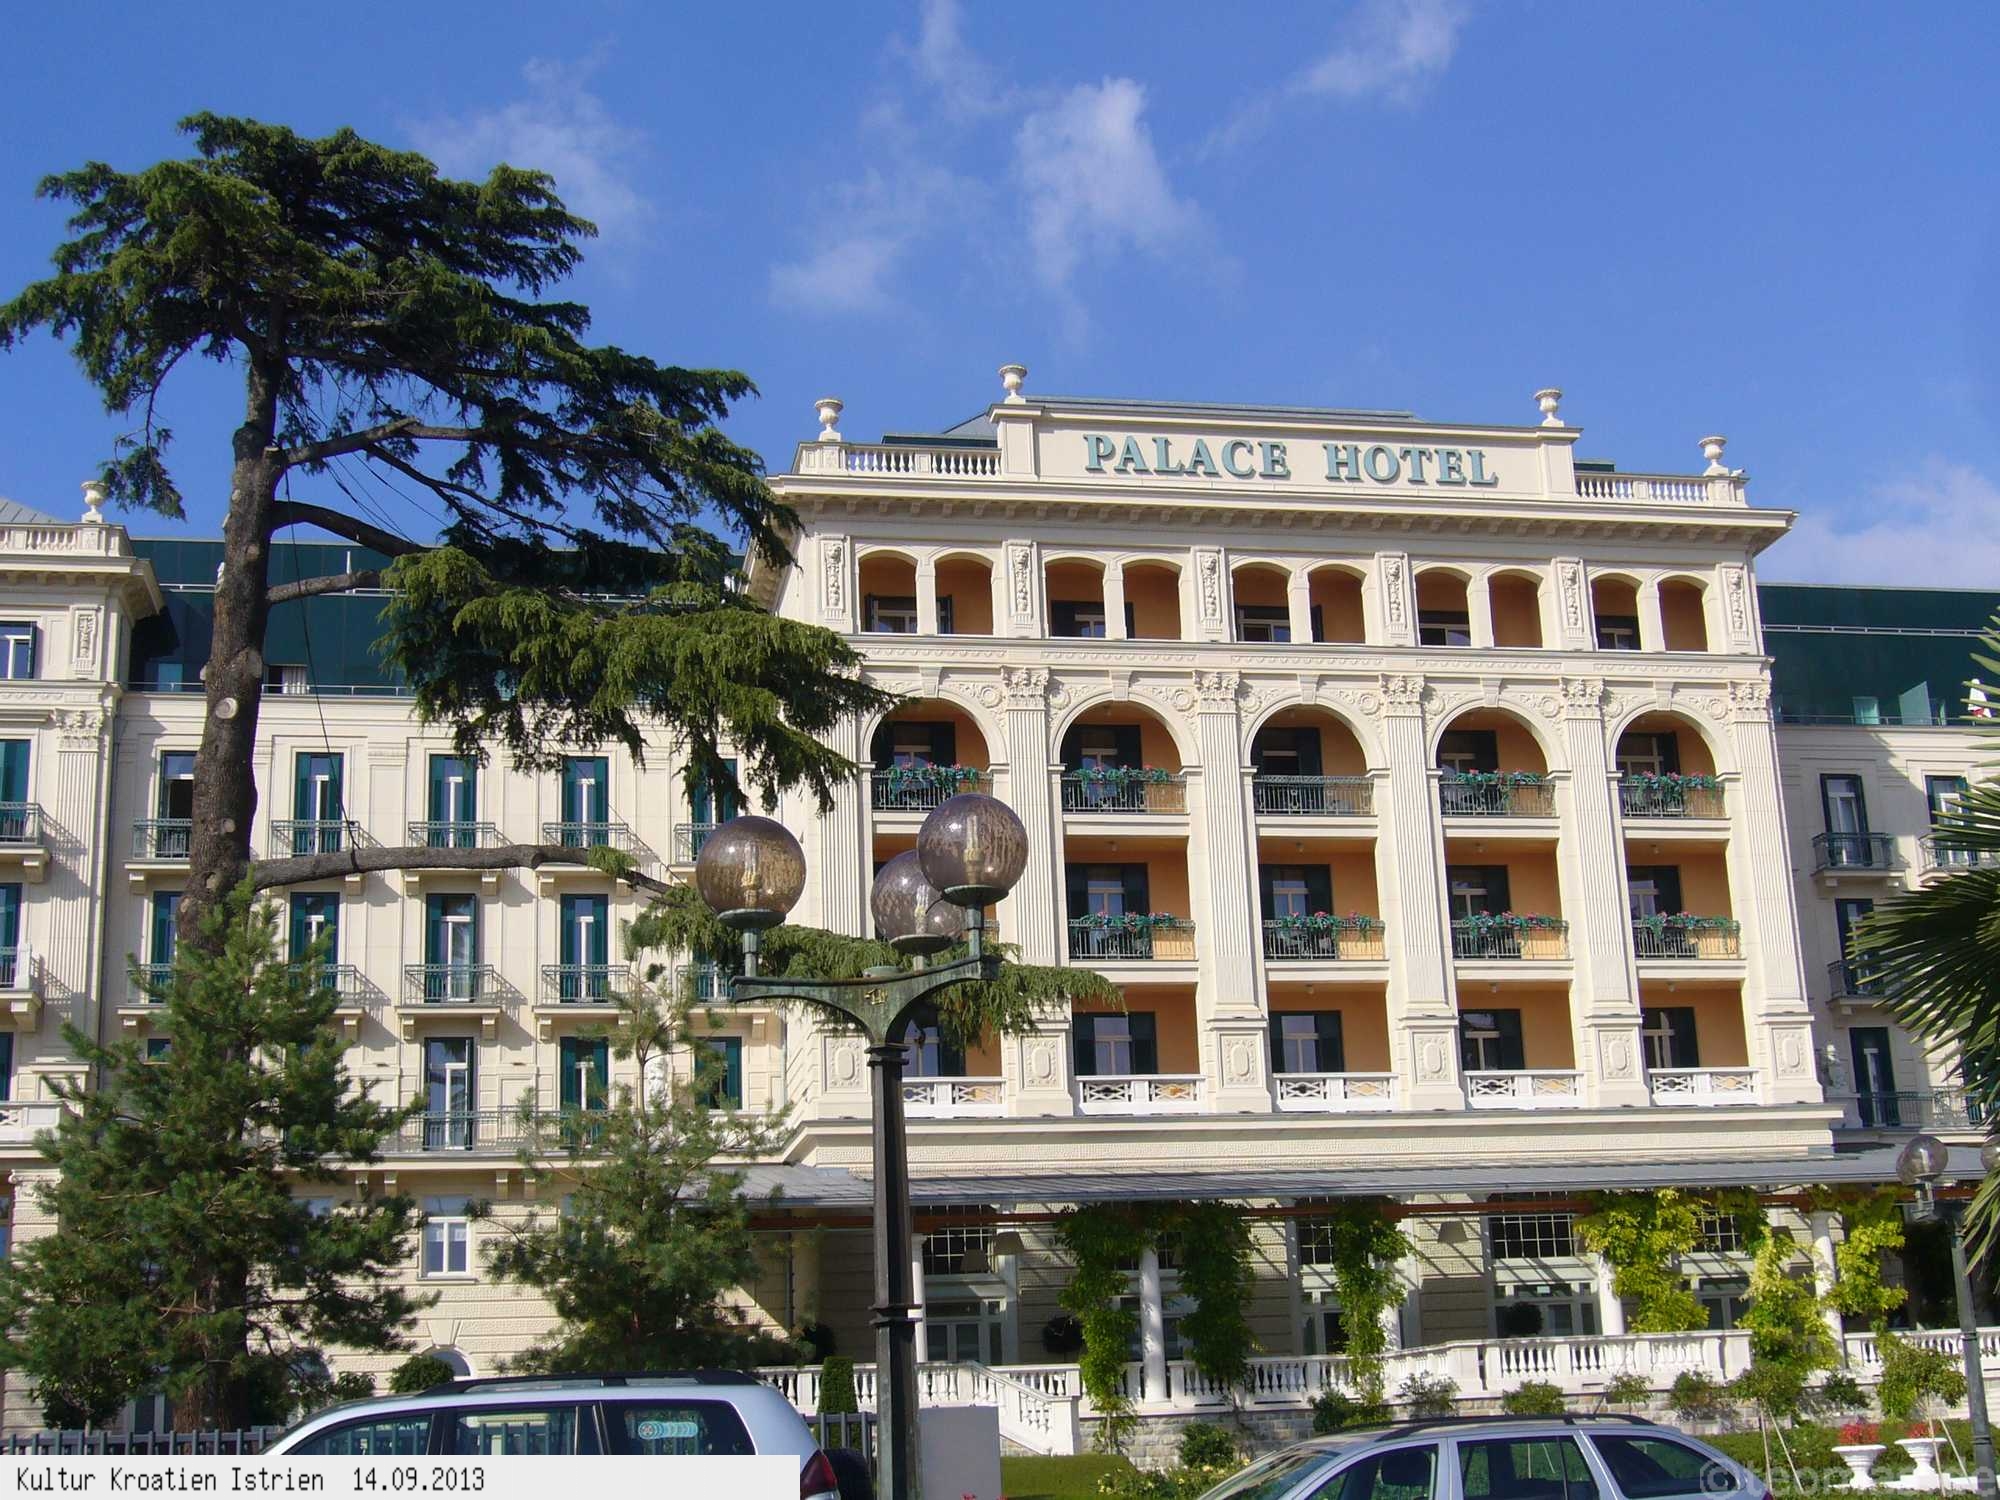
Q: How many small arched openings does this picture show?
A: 10